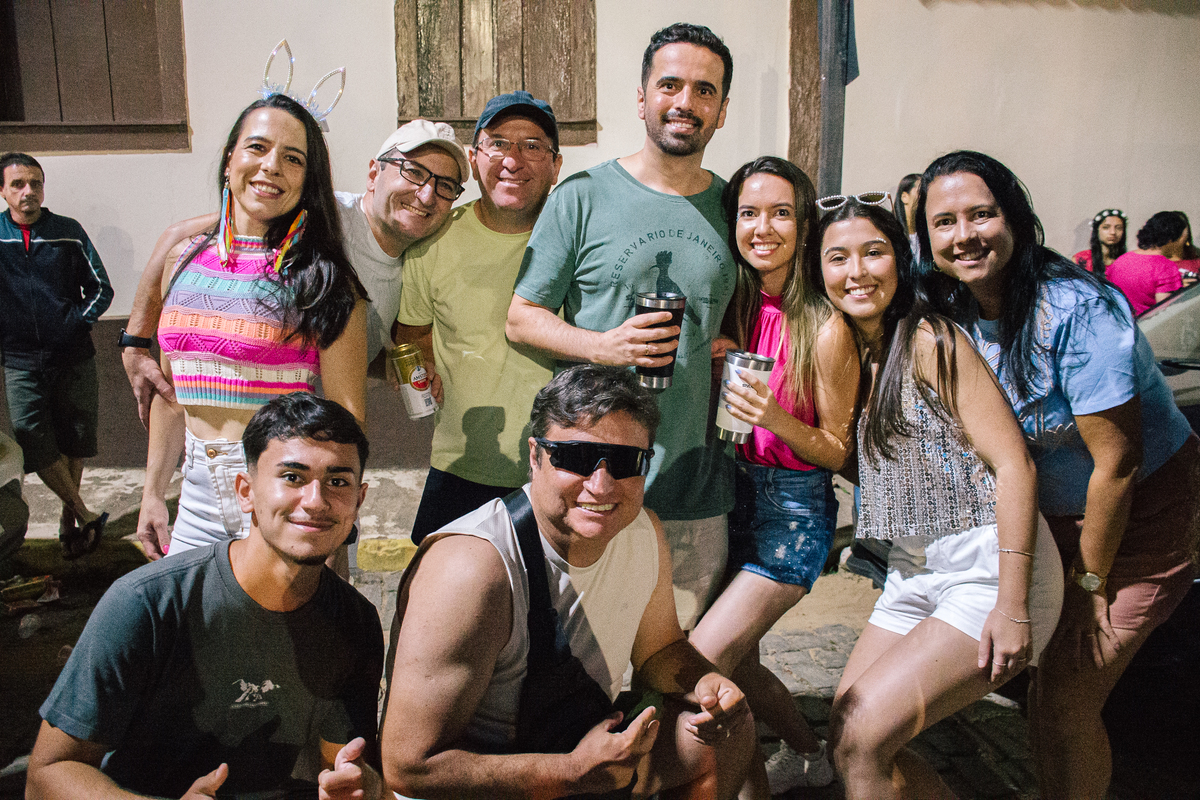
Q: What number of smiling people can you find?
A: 9